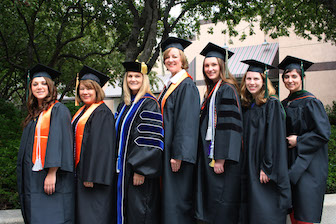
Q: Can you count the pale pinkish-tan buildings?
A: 1